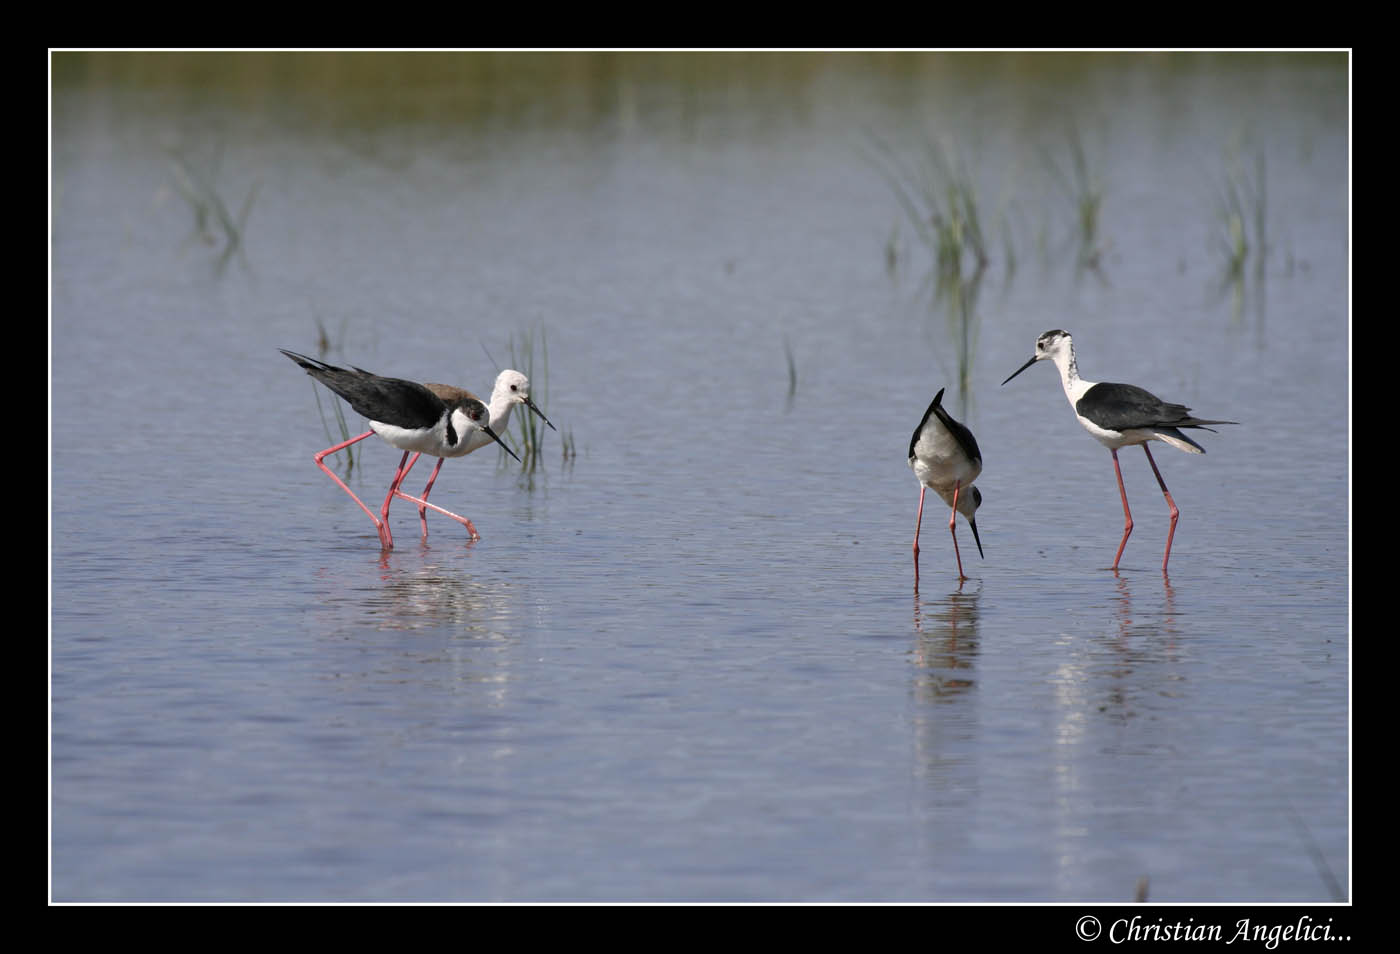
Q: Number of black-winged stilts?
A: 4